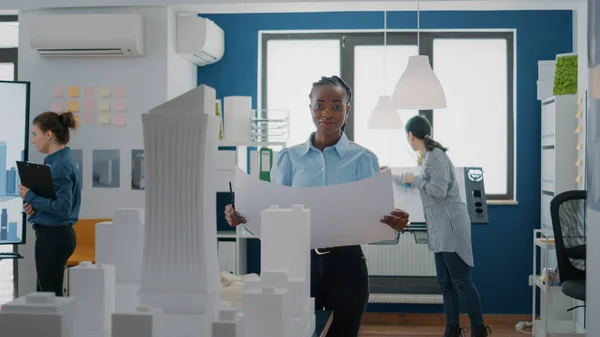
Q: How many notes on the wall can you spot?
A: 14